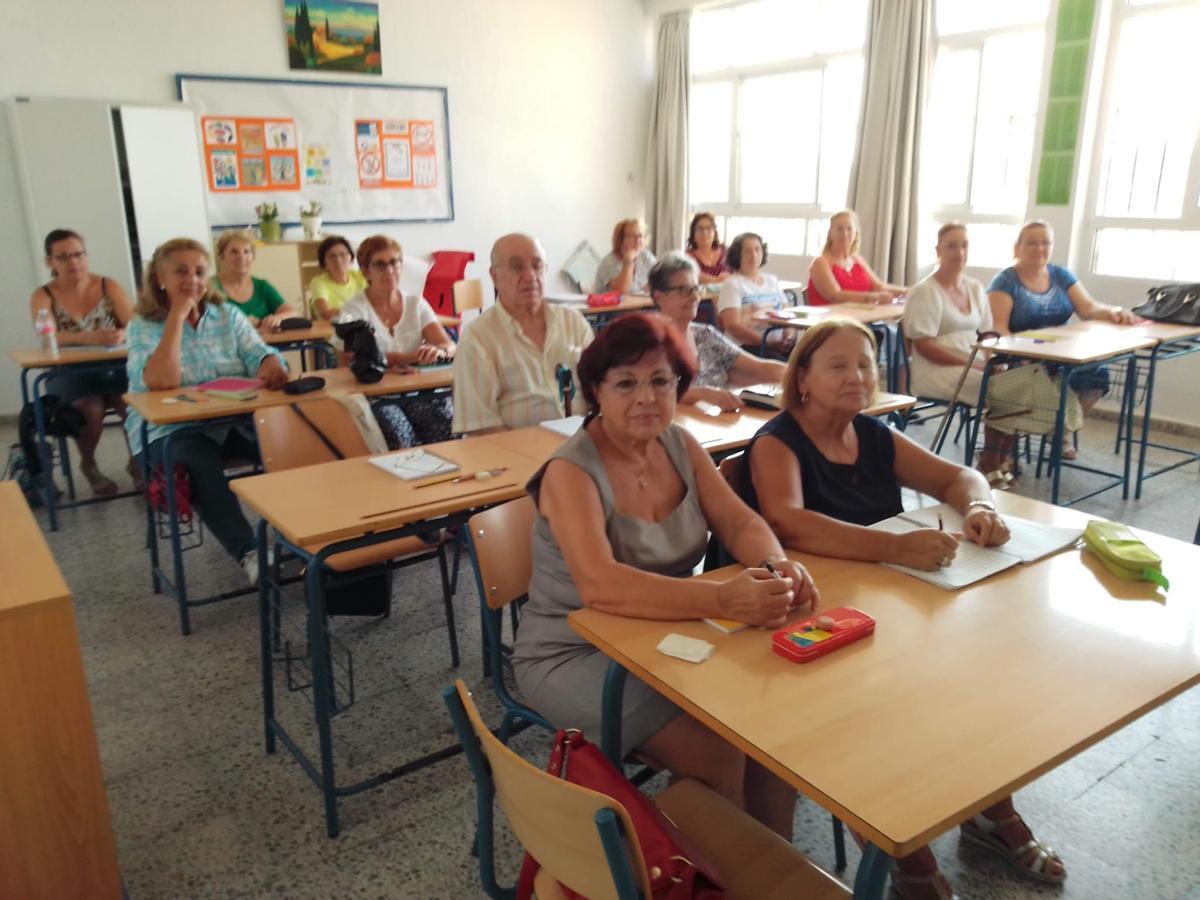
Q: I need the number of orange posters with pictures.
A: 2